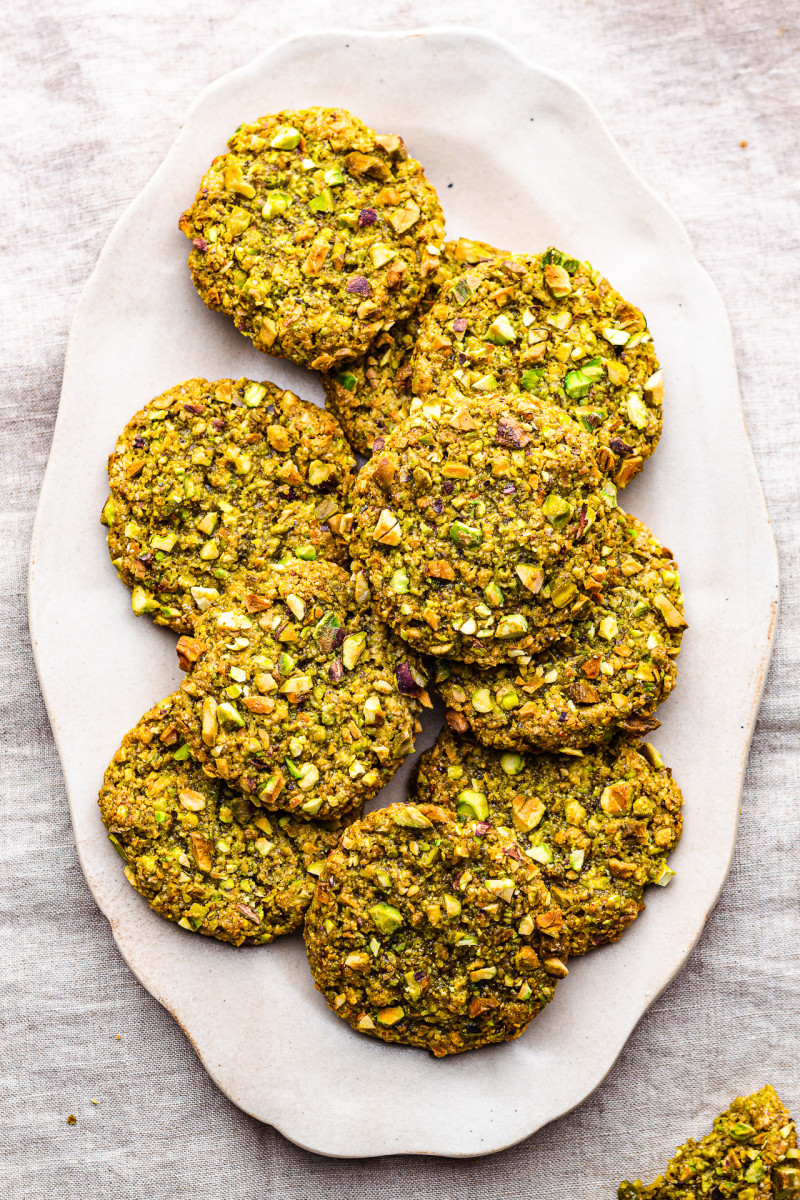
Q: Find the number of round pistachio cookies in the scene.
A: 10